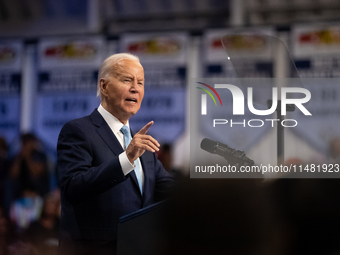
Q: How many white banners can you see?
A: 5